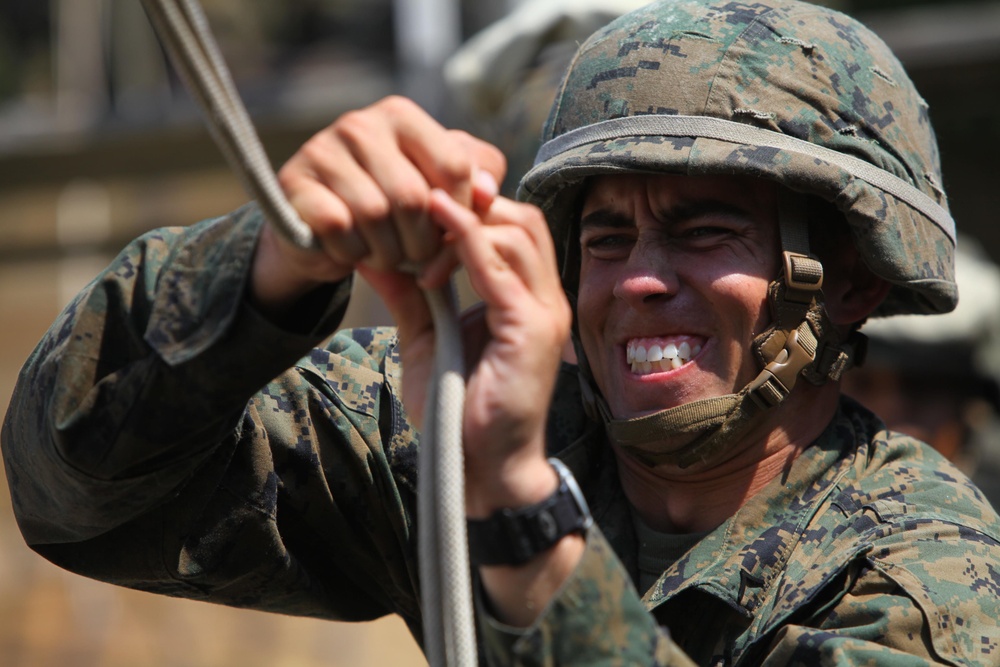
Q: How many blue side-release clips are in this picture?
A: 0